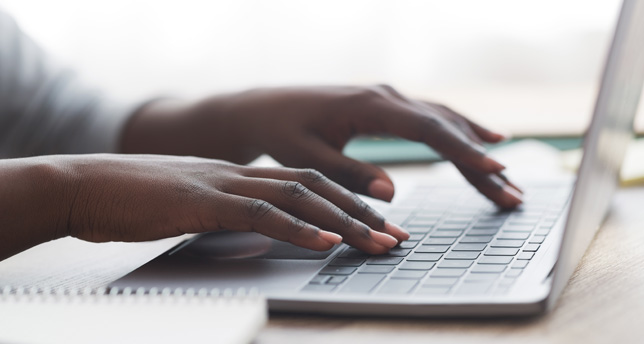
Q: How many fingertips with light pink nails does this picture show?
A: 8